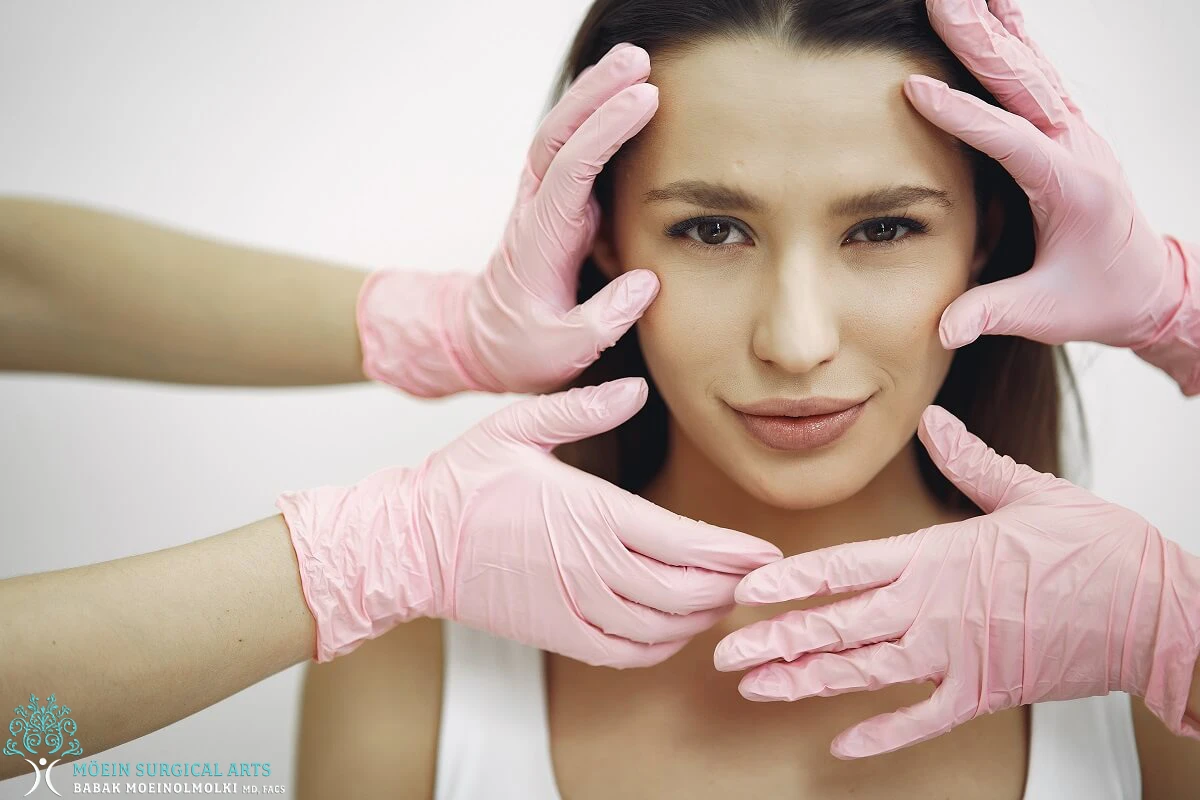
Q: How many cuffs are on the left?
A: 2